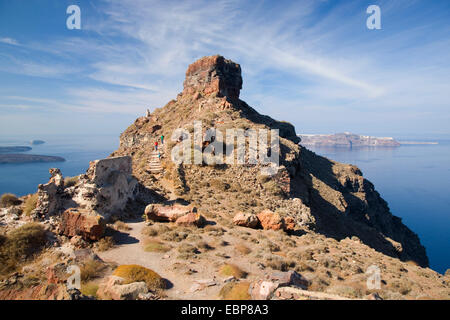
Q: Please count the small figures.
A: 3